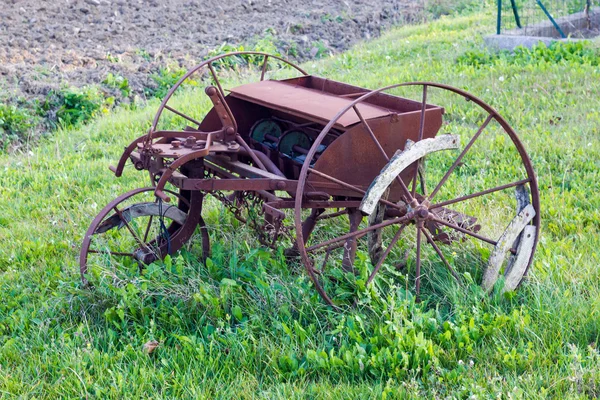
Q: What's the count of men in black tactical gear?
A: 0